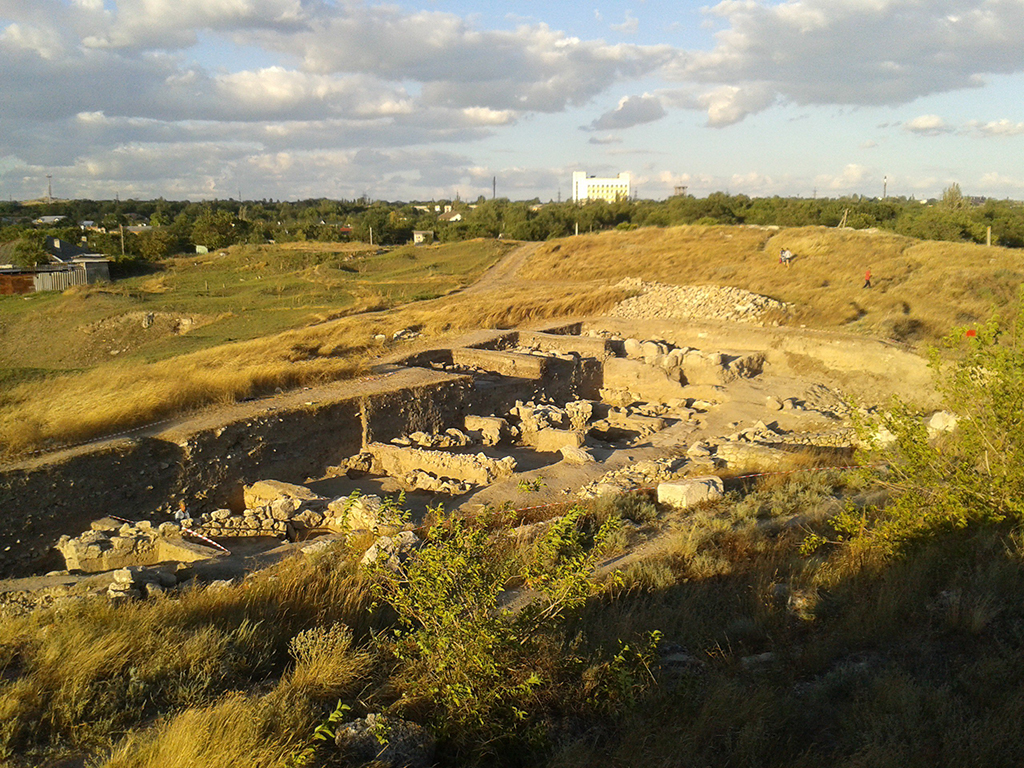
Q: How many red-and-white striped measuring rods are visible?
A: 2